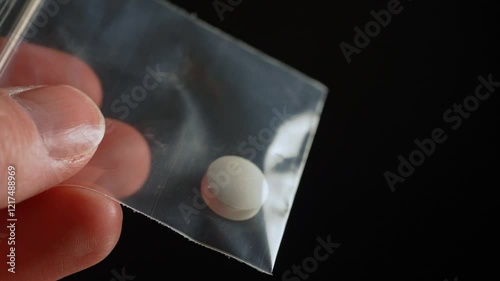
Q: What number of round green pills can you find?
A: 0